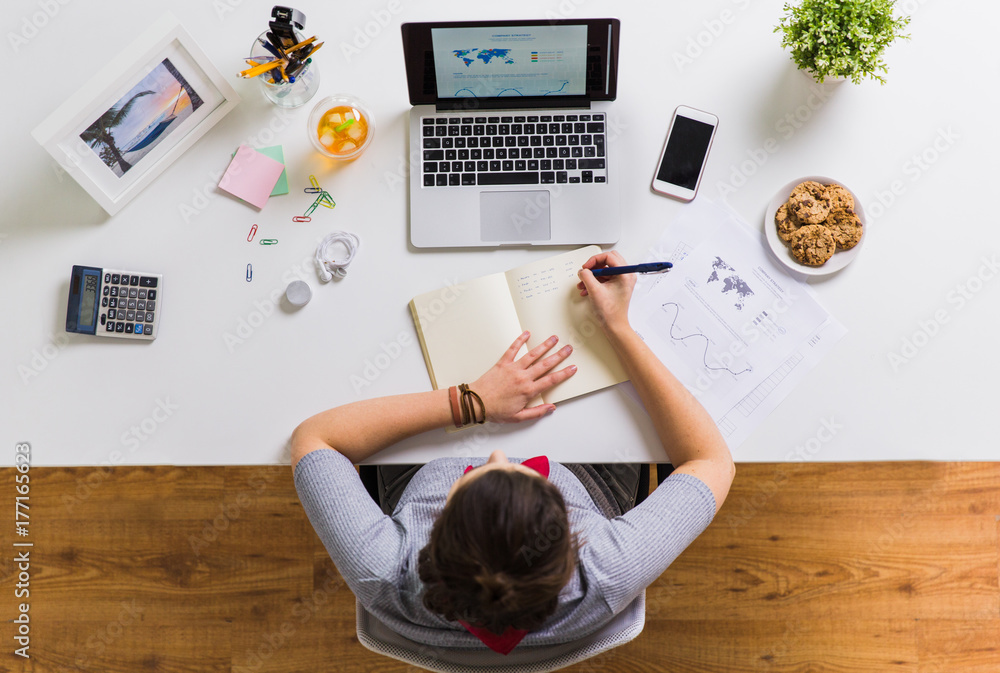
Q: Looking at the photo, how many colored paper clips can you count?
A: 10